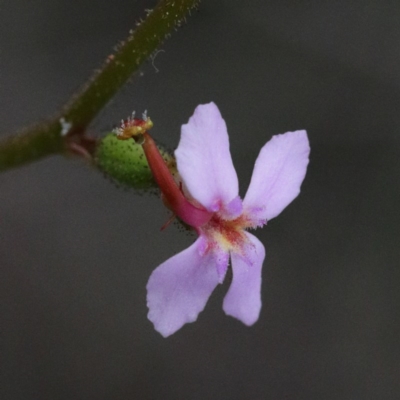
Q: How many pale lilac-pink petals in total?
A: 4